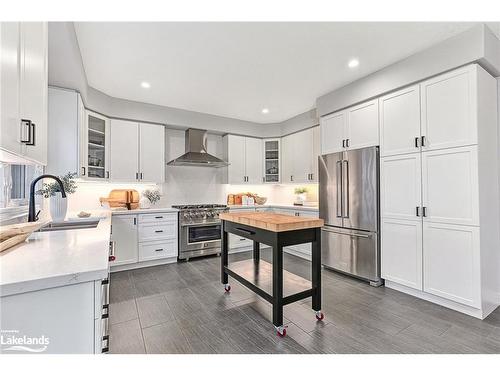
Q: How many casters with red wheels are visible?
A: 3